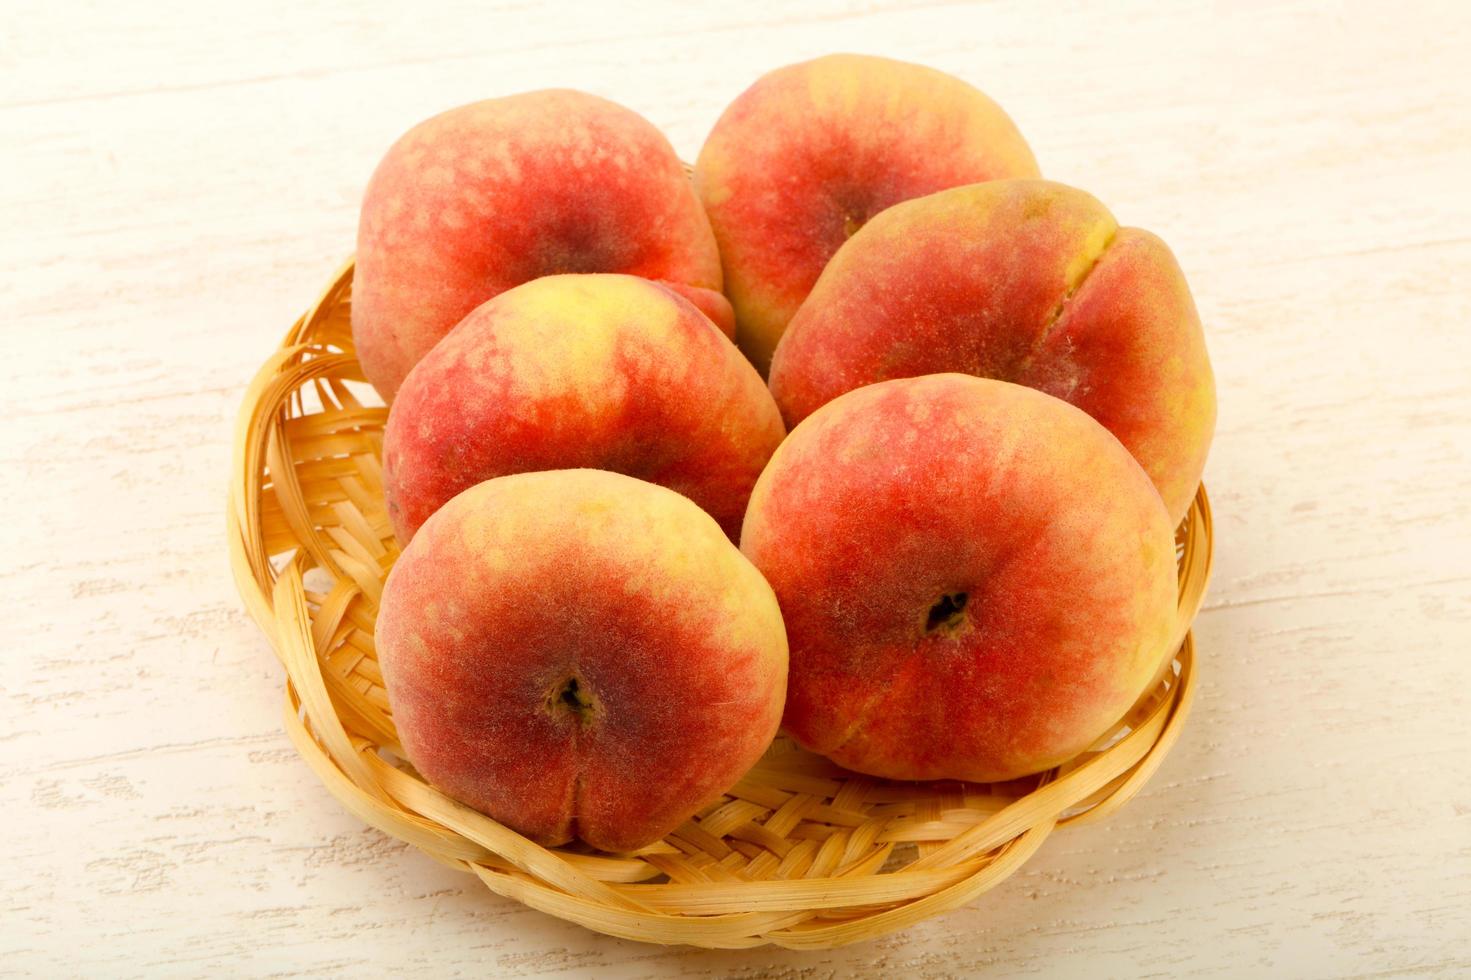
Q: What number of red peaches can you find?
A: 6